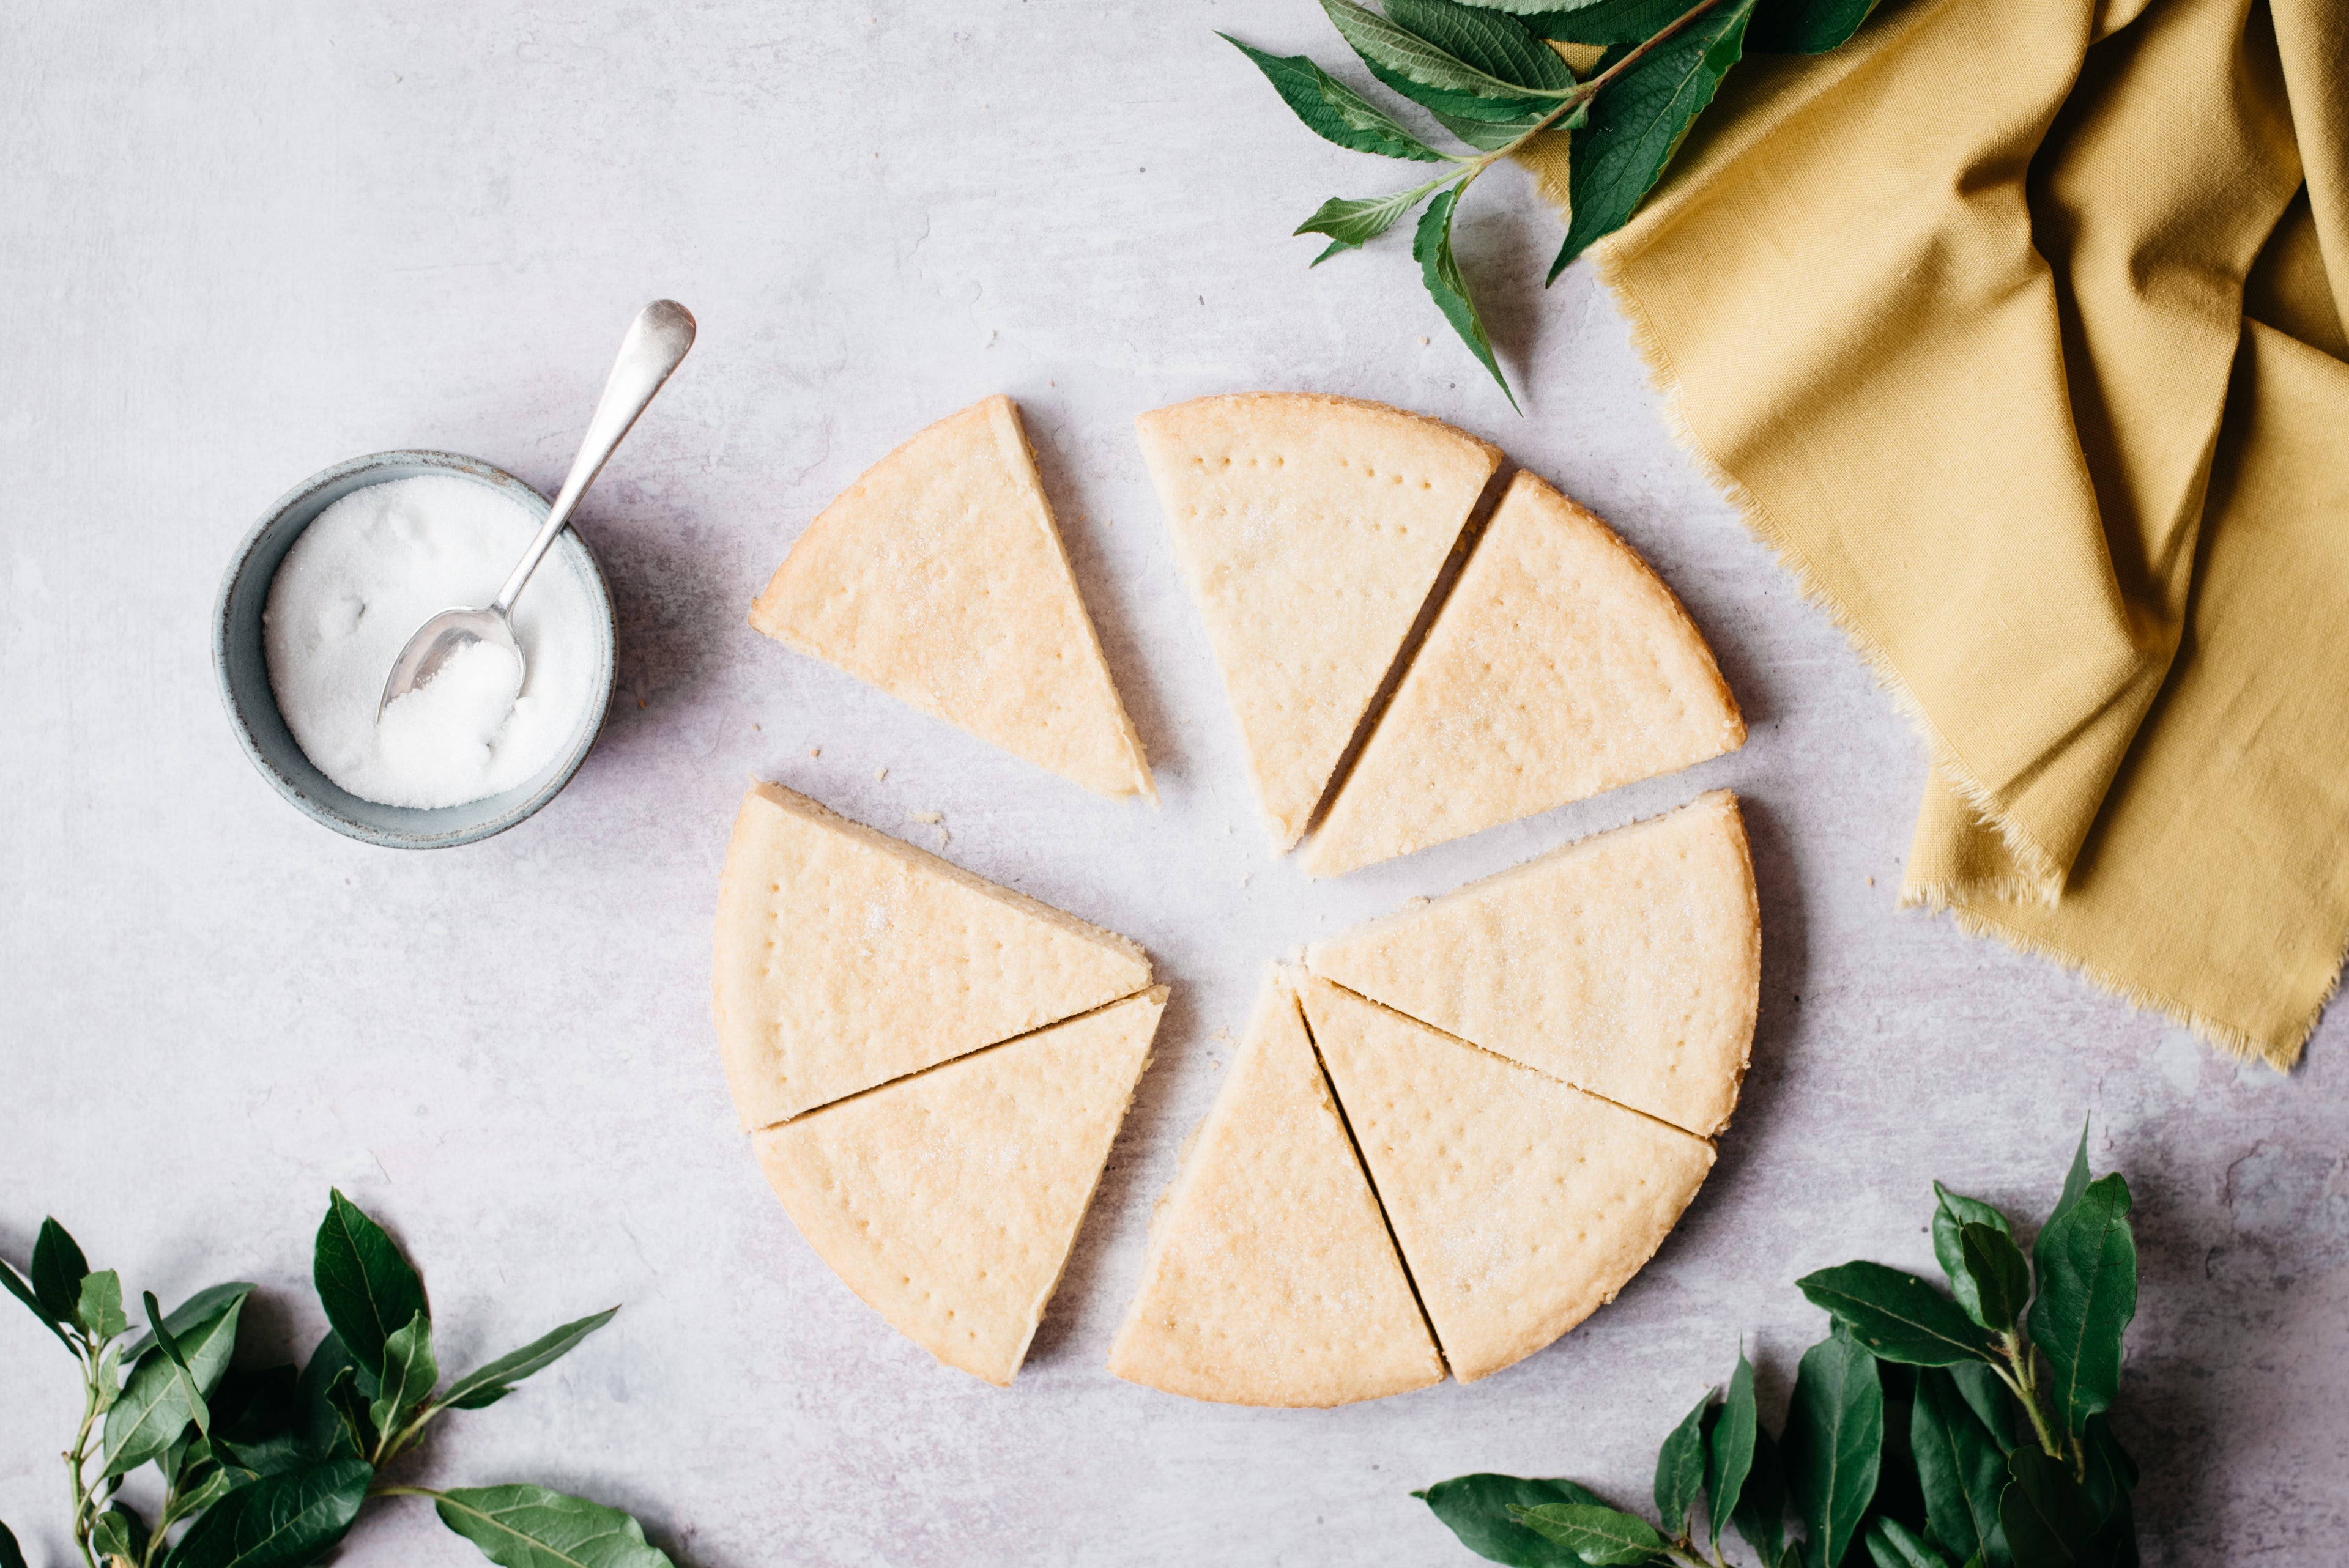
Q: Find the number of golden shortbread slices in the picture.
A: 8